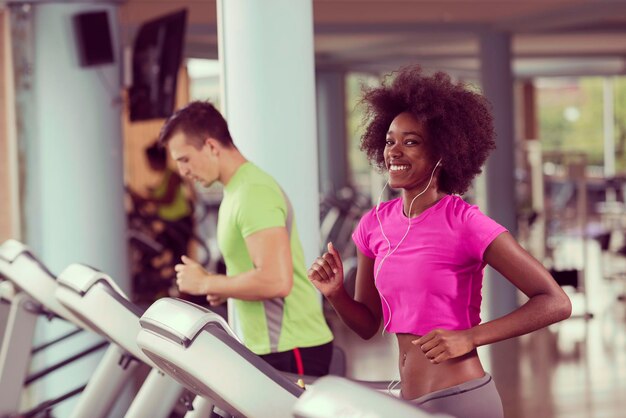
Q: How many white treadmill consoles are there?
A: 4